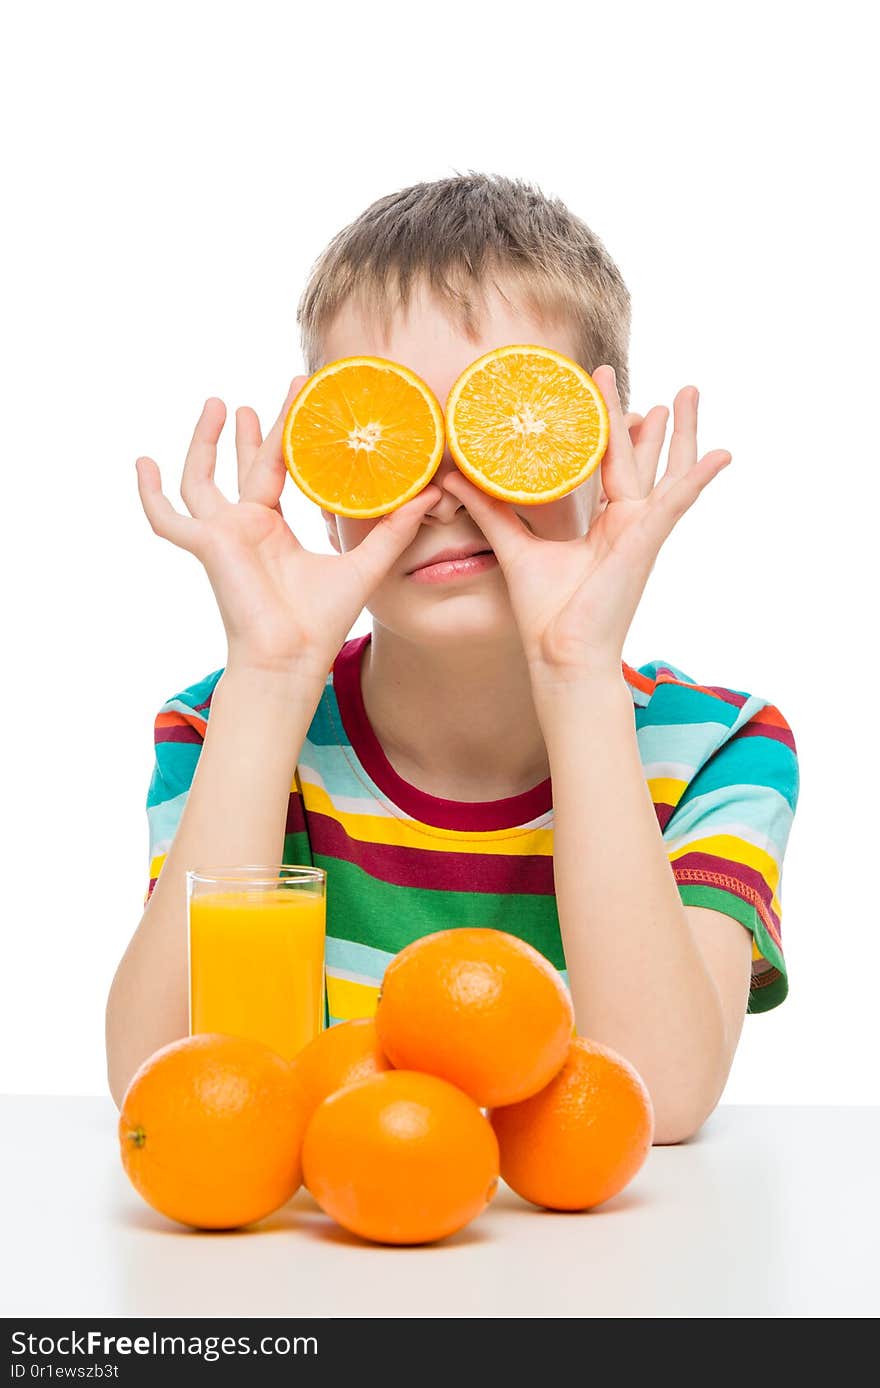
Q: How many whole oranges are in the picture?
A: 5